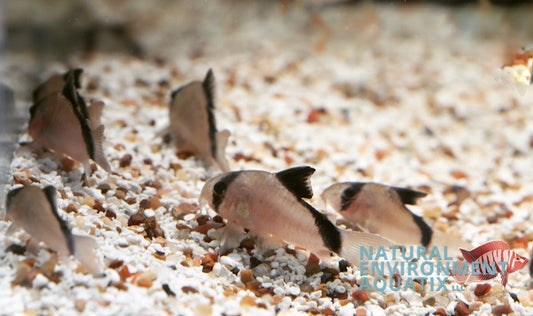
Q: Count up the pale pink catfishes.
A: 6